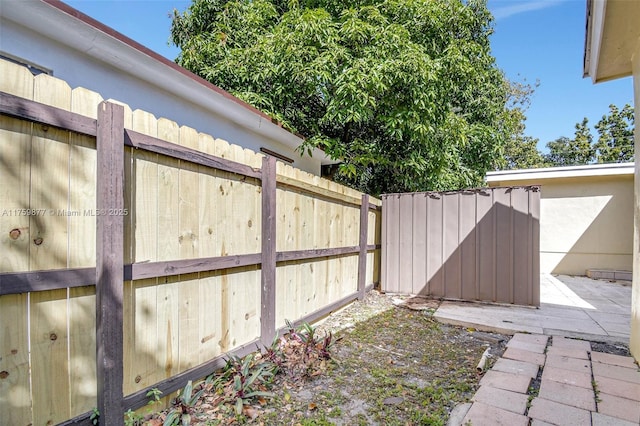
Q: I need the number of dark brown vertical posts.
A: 3